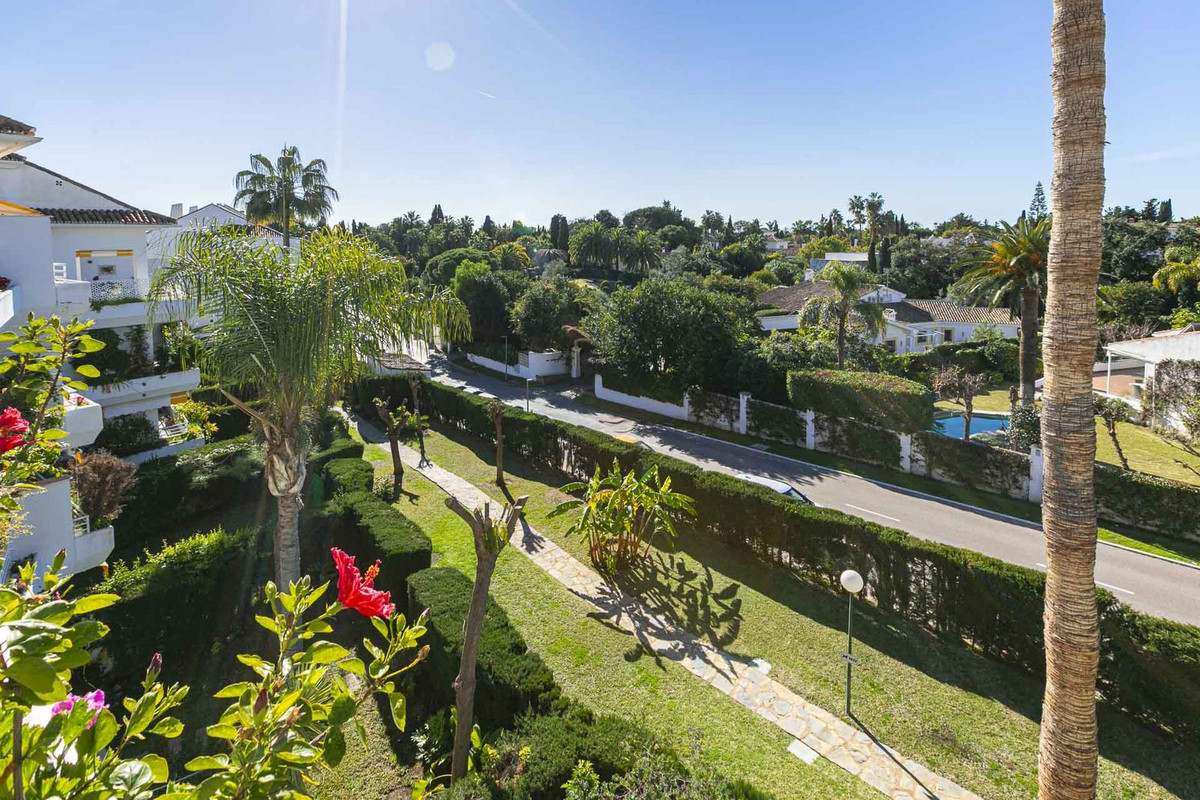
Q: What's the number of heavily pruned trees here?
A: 4